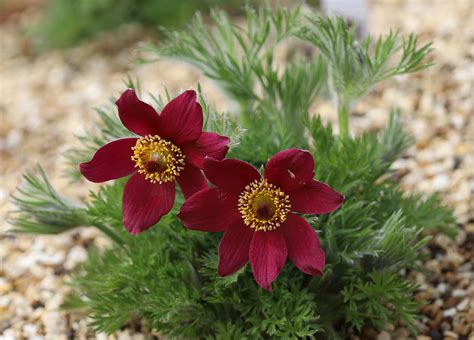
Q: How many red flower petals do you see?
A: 13